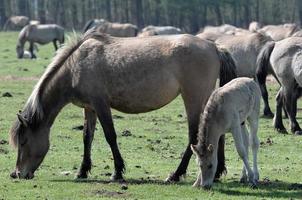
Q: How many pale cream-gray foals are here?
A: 1